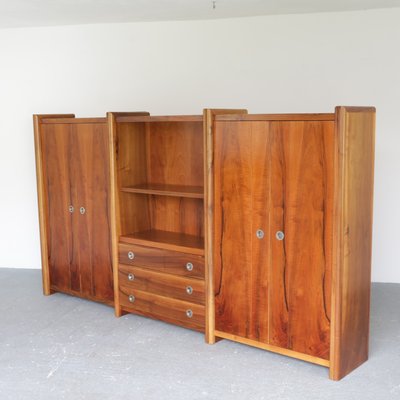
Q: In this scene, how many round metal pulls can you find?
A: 10